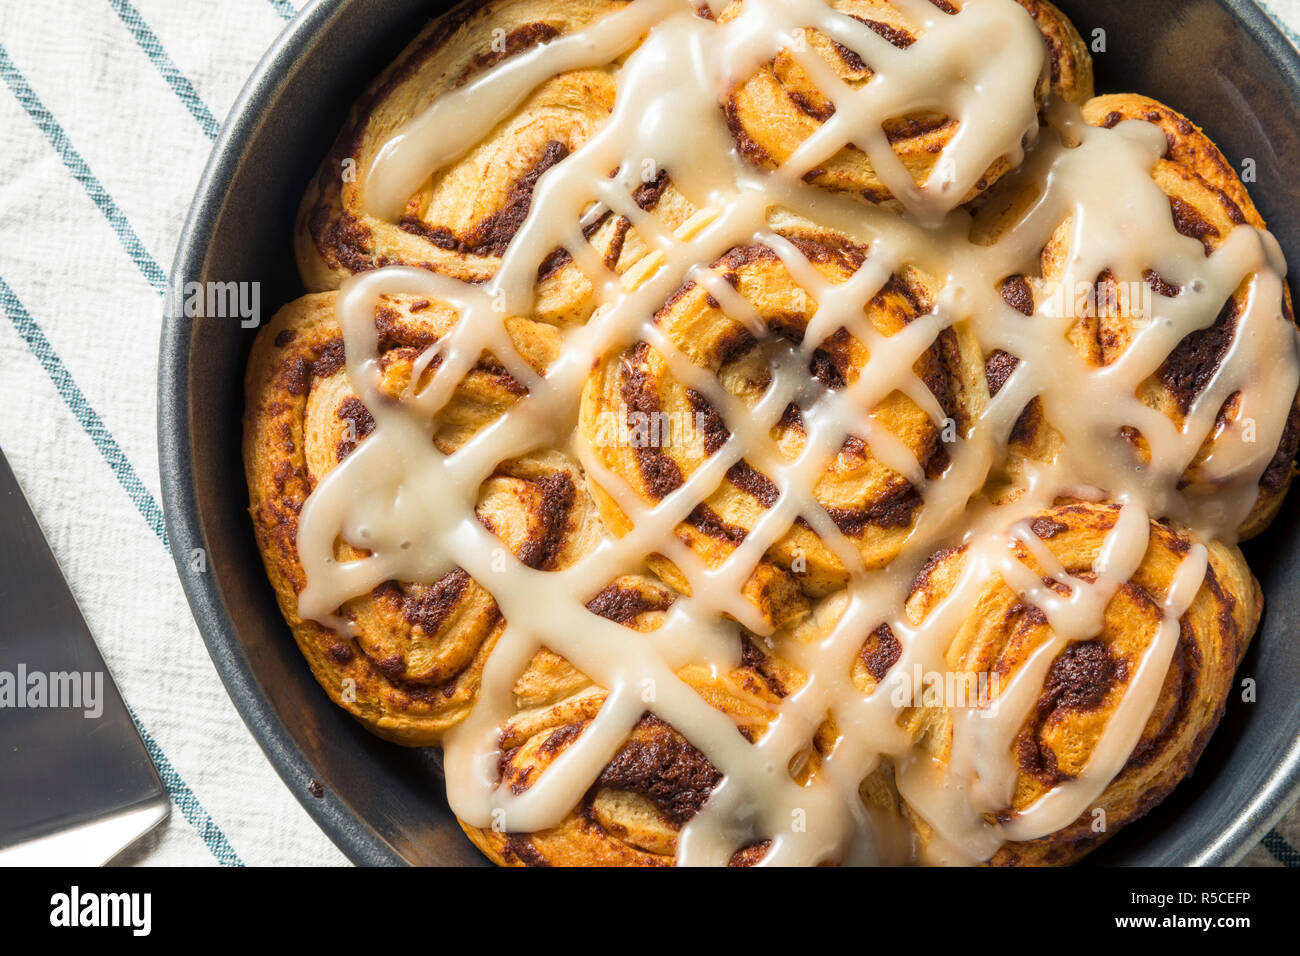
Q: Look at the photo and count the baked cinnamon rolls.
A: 7